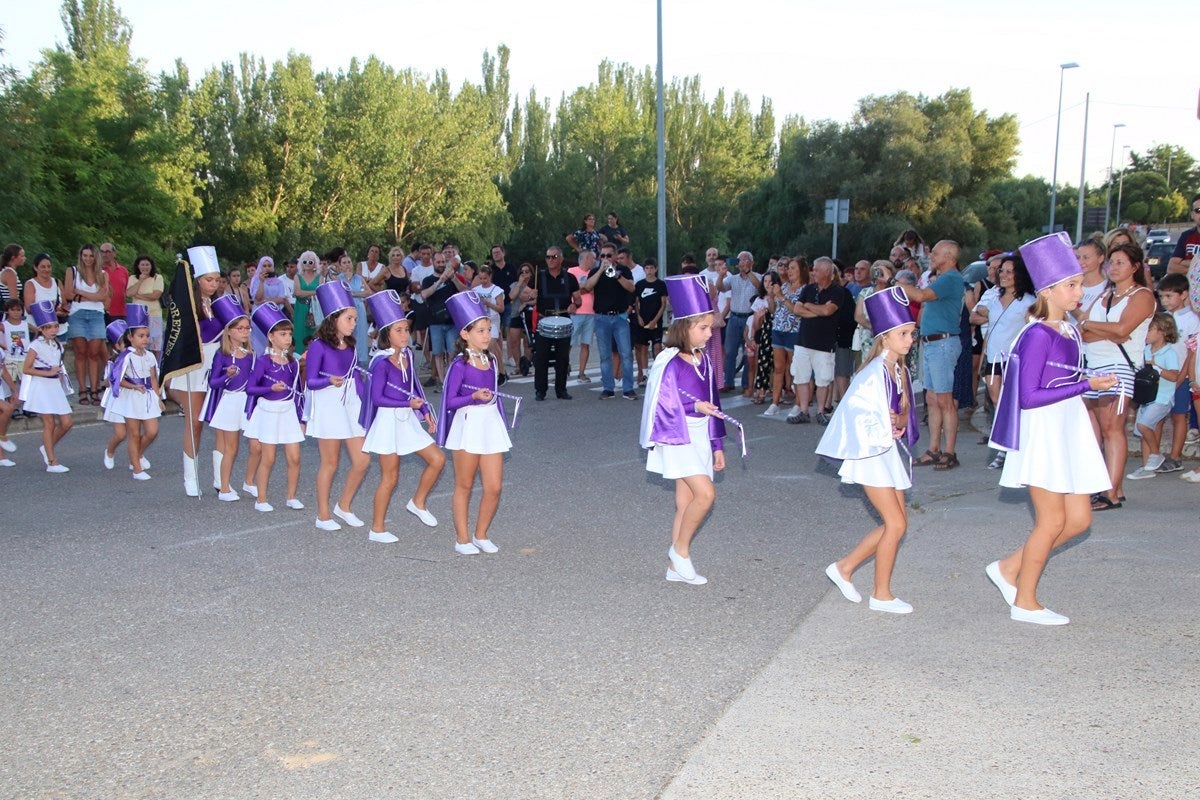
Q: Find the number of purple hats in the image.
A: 11